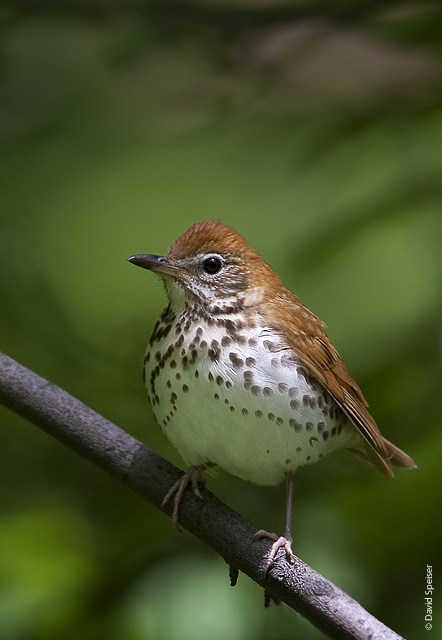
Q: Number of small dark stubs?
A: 2